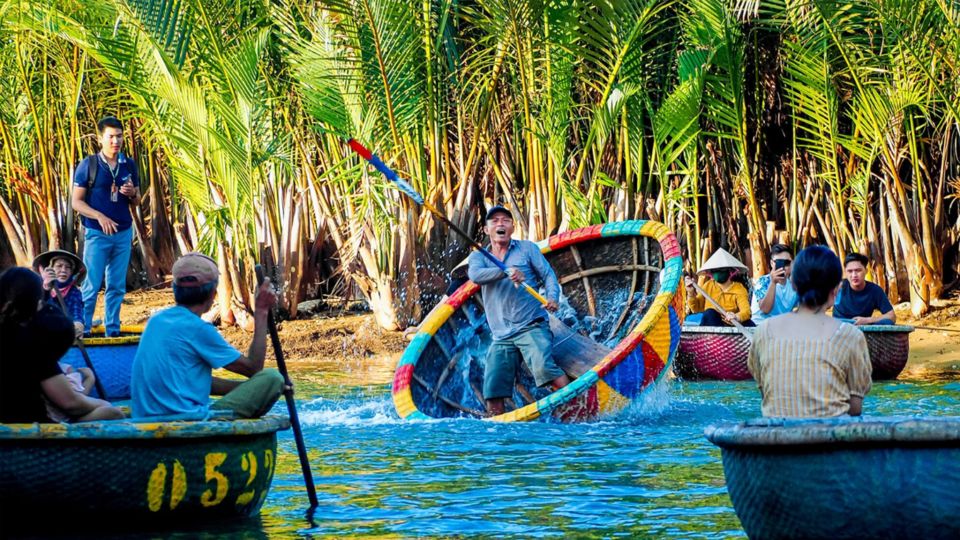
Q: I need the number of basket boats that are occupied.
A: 5